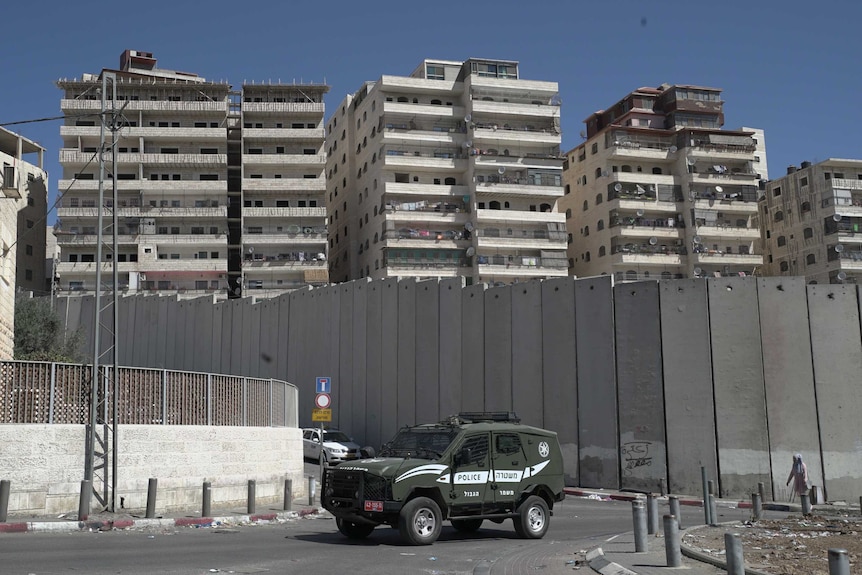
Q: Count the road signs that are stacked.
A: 3